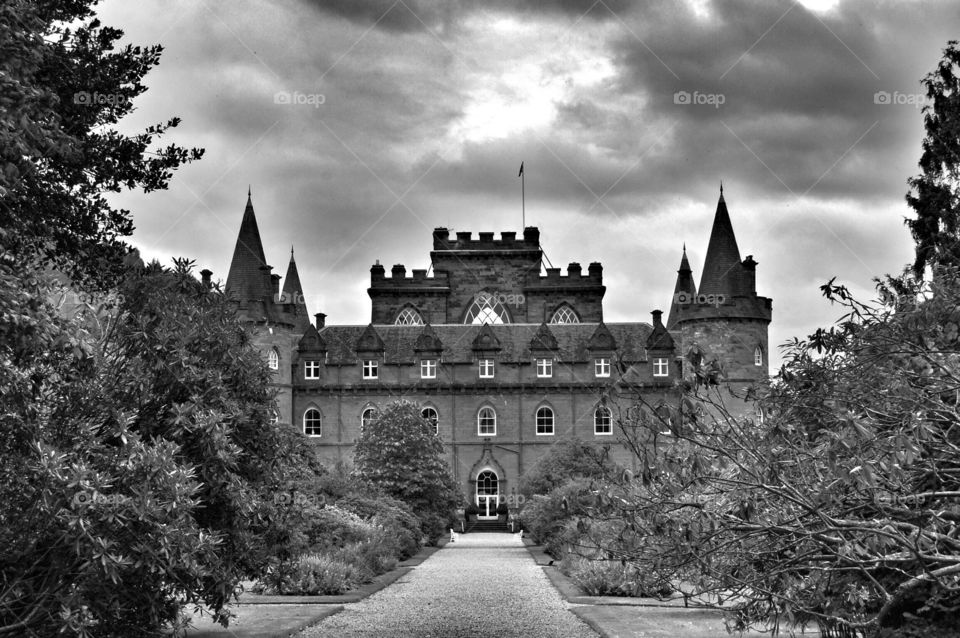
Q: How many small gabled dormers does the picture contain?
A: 7